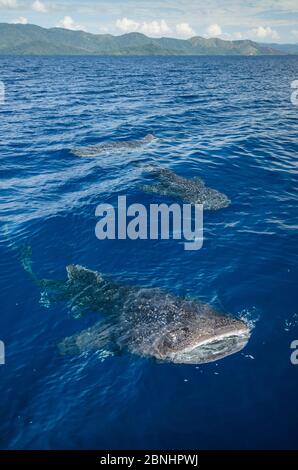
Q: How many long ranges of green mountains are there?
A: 1